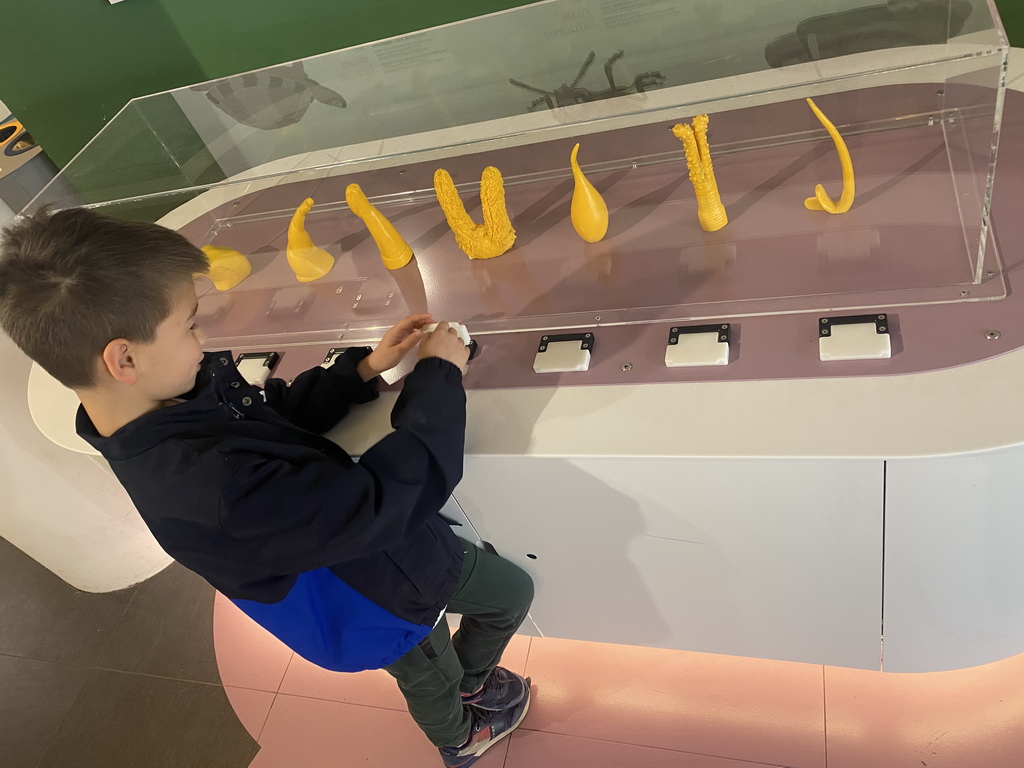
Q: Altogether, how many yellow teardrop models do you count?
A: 1